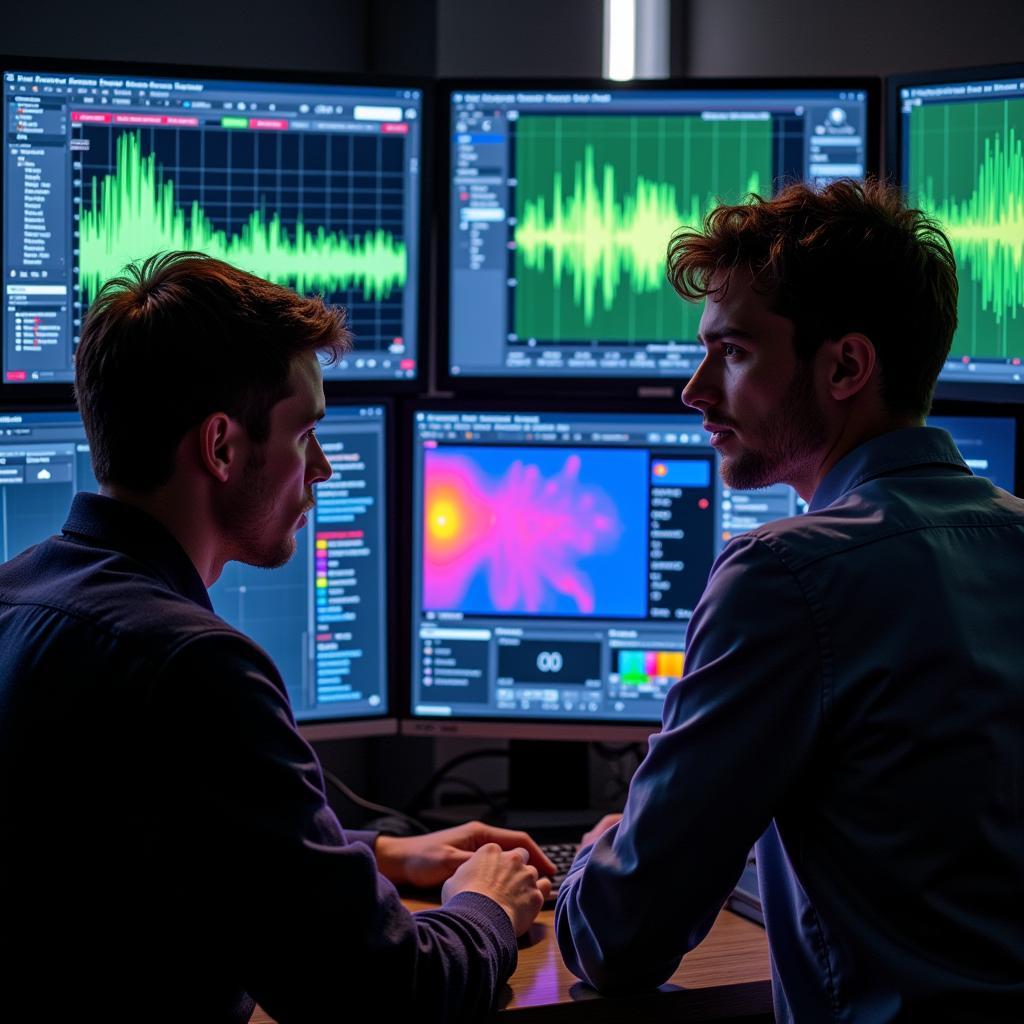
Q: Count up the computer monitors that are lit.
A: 6